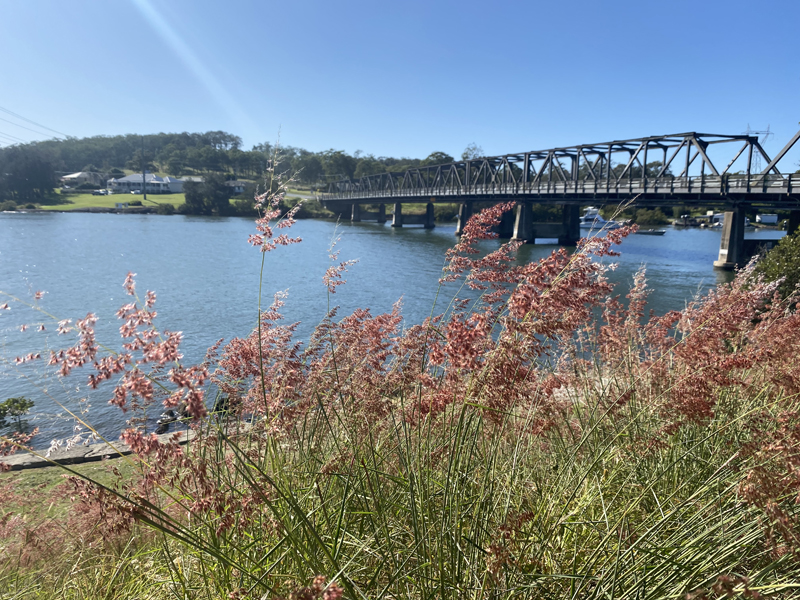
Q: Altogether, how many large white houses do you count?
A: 1